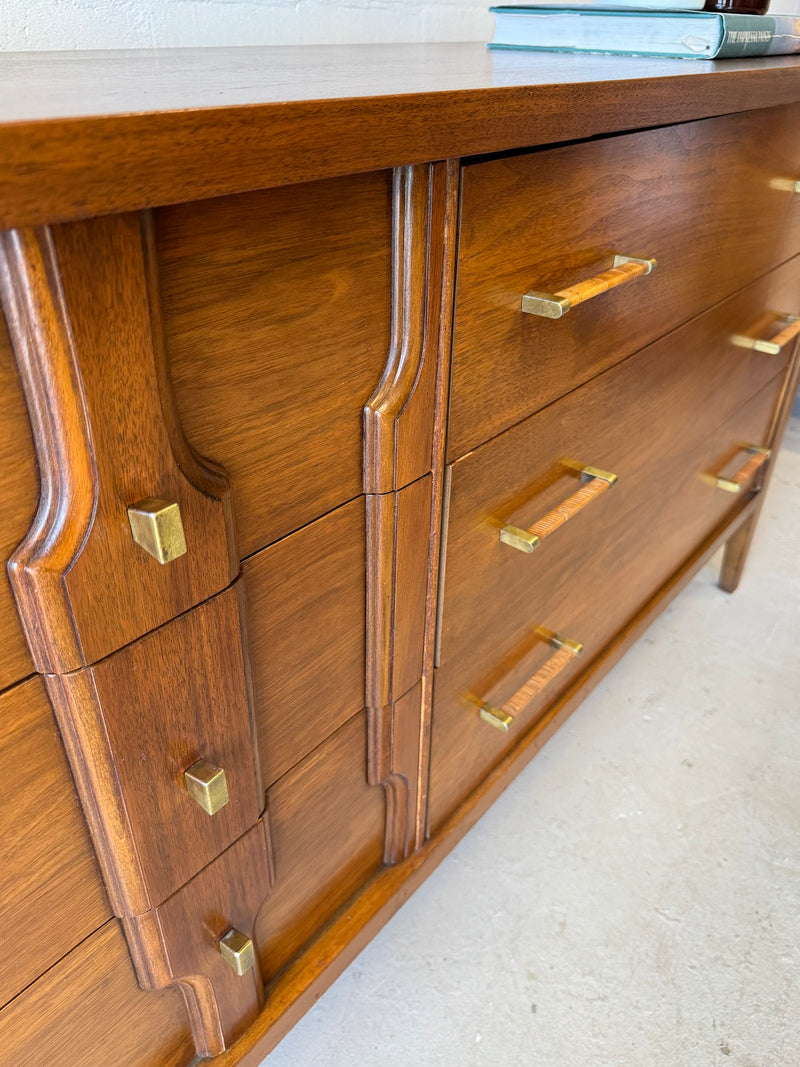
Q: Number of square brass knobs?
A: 3